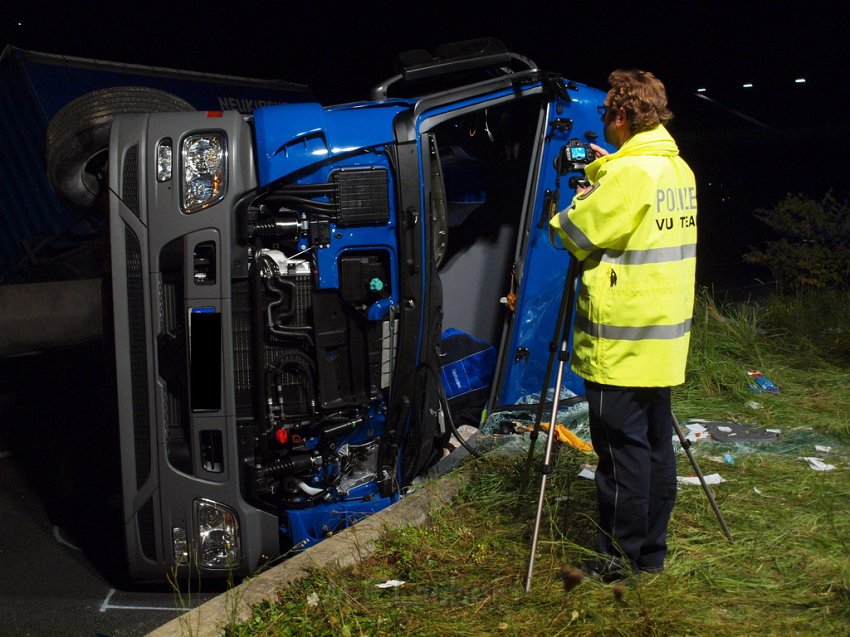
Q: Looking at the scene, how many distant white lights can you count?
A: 3